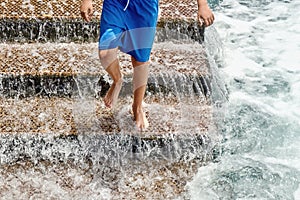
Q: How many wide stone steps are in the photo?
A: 4